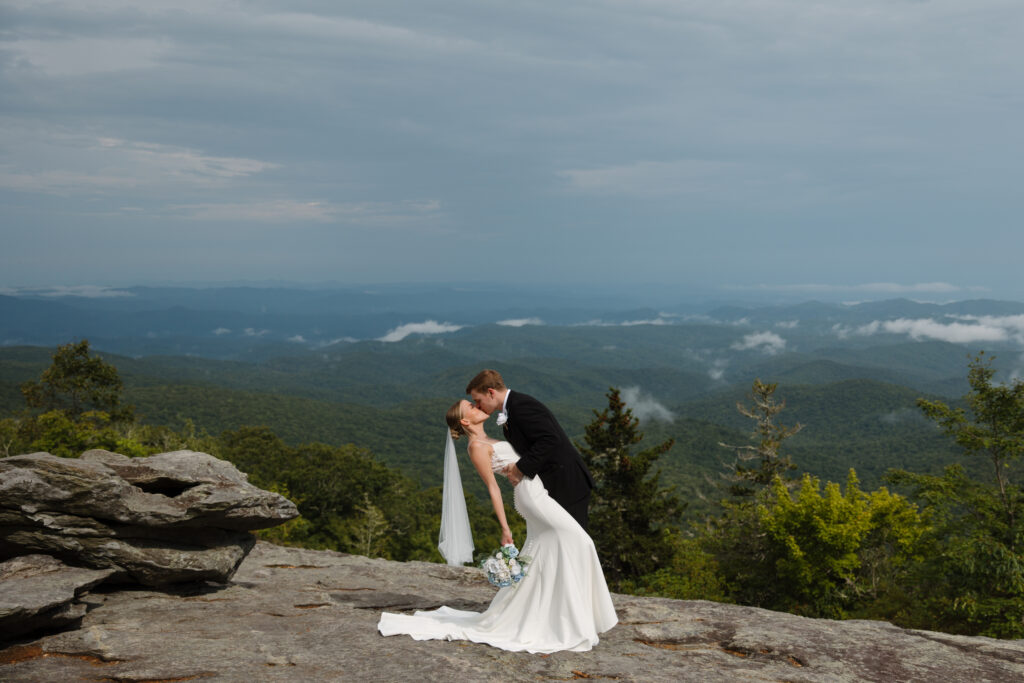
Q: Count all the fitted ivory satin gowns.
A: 1